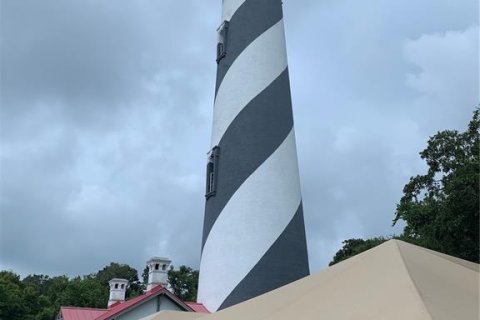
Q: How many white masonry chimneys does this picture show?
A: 2